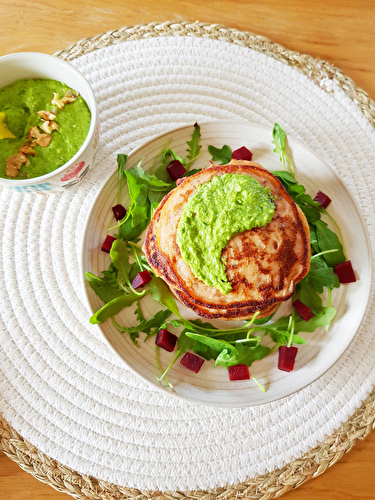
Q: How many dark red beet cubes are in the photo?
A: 12